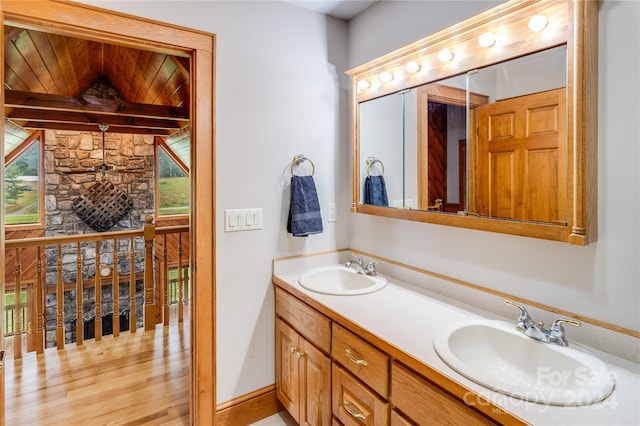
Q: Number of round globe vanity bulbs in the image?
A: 6